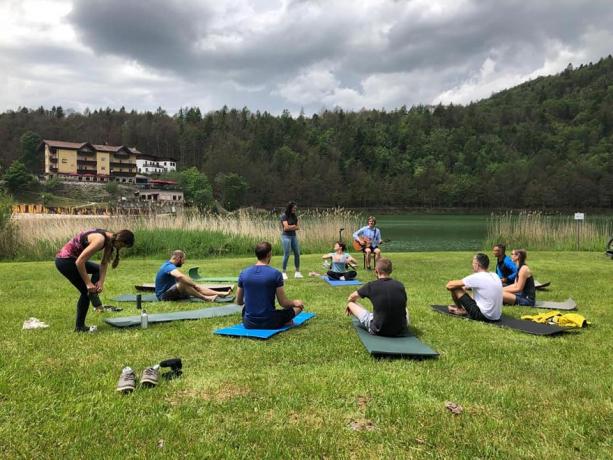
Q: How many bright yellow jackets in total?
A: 1